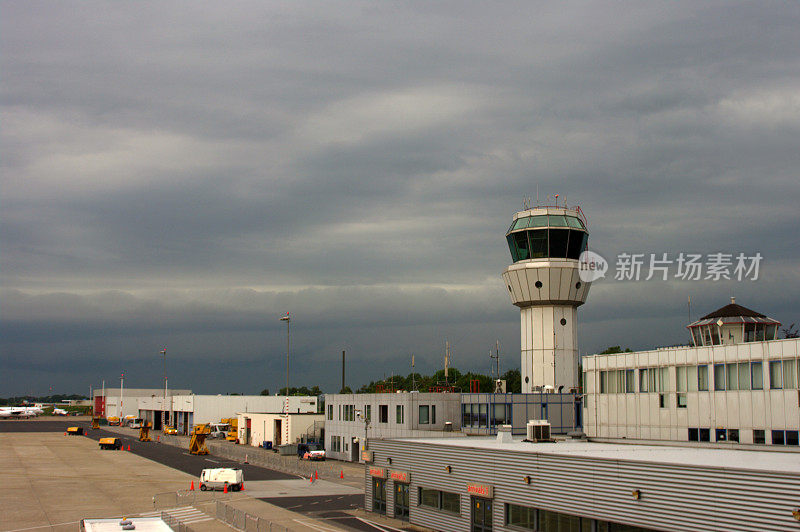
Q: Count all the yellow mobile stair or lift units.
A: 3